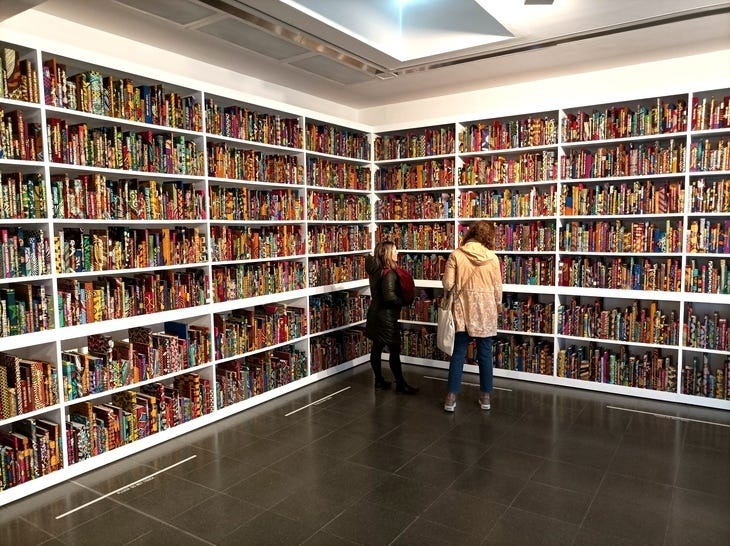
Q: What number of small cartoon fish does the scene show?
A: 0